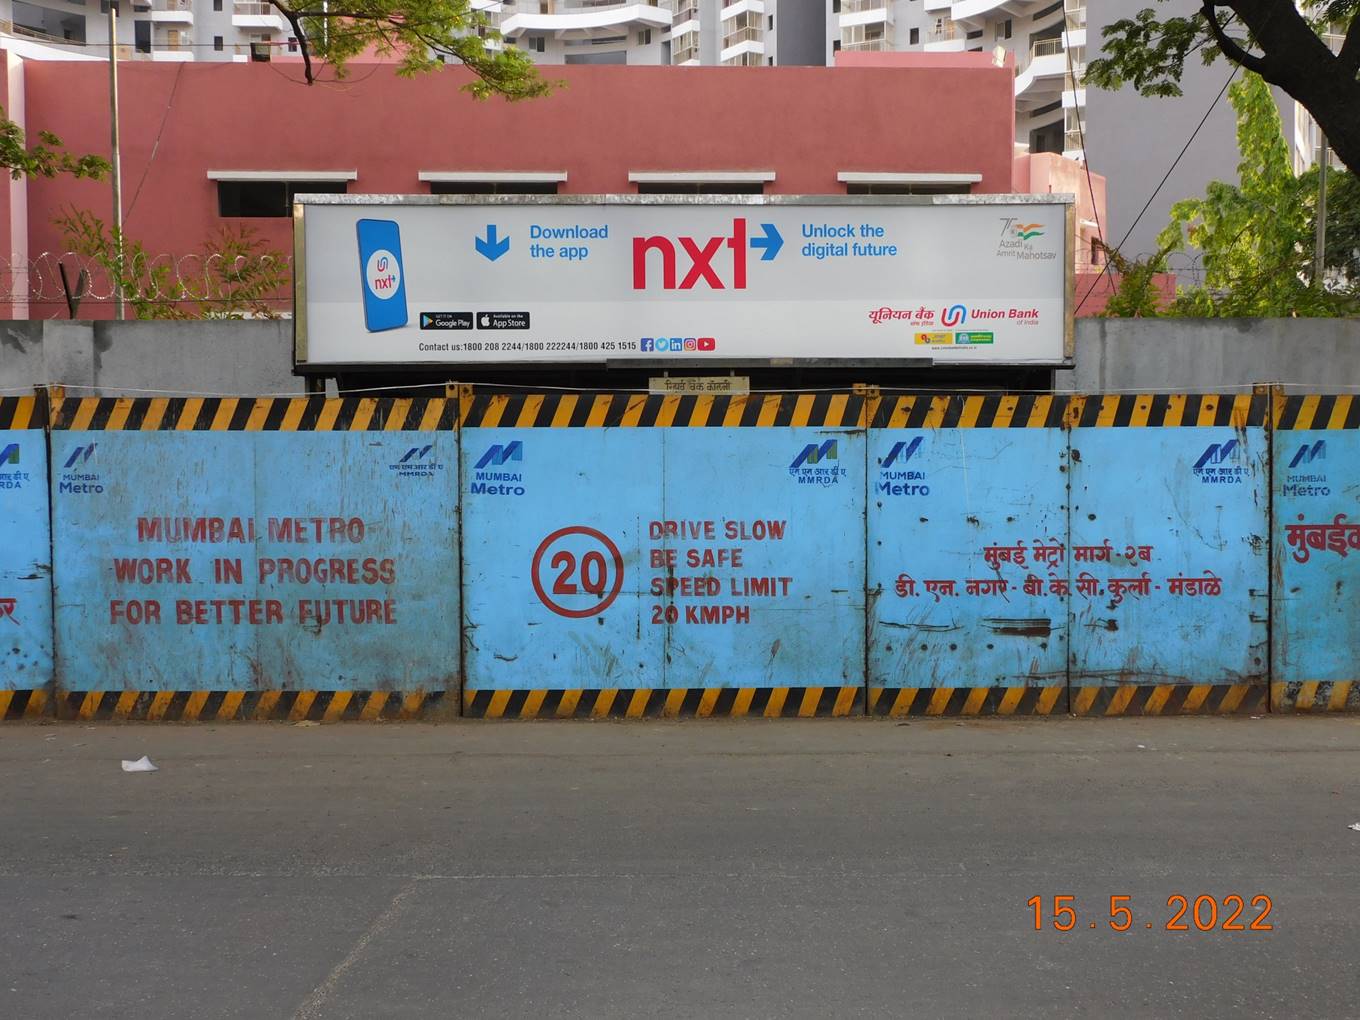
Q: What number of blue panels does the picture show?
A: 5